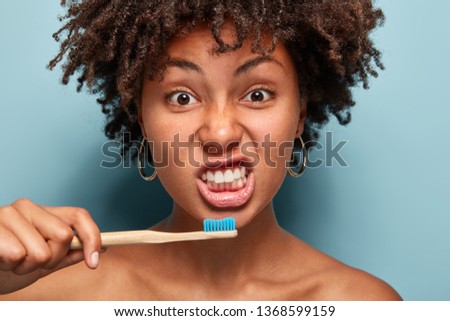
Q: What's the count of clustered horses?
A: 0